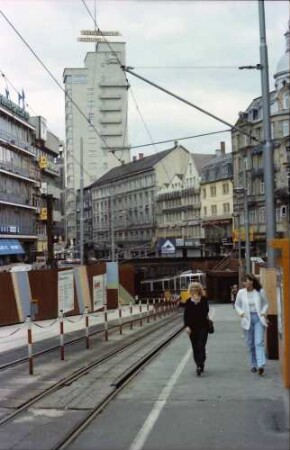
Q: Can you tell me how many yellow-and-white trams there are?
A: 1